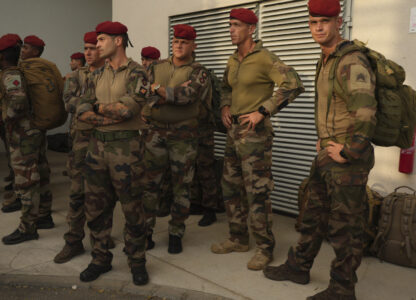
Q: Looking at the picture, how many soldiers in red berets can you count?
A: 9